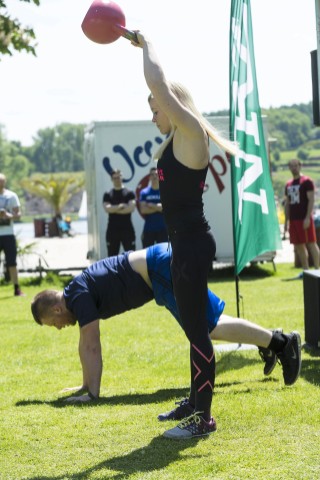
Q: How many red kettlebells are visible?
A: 1